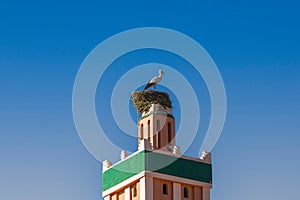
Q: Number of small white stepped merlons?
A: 5